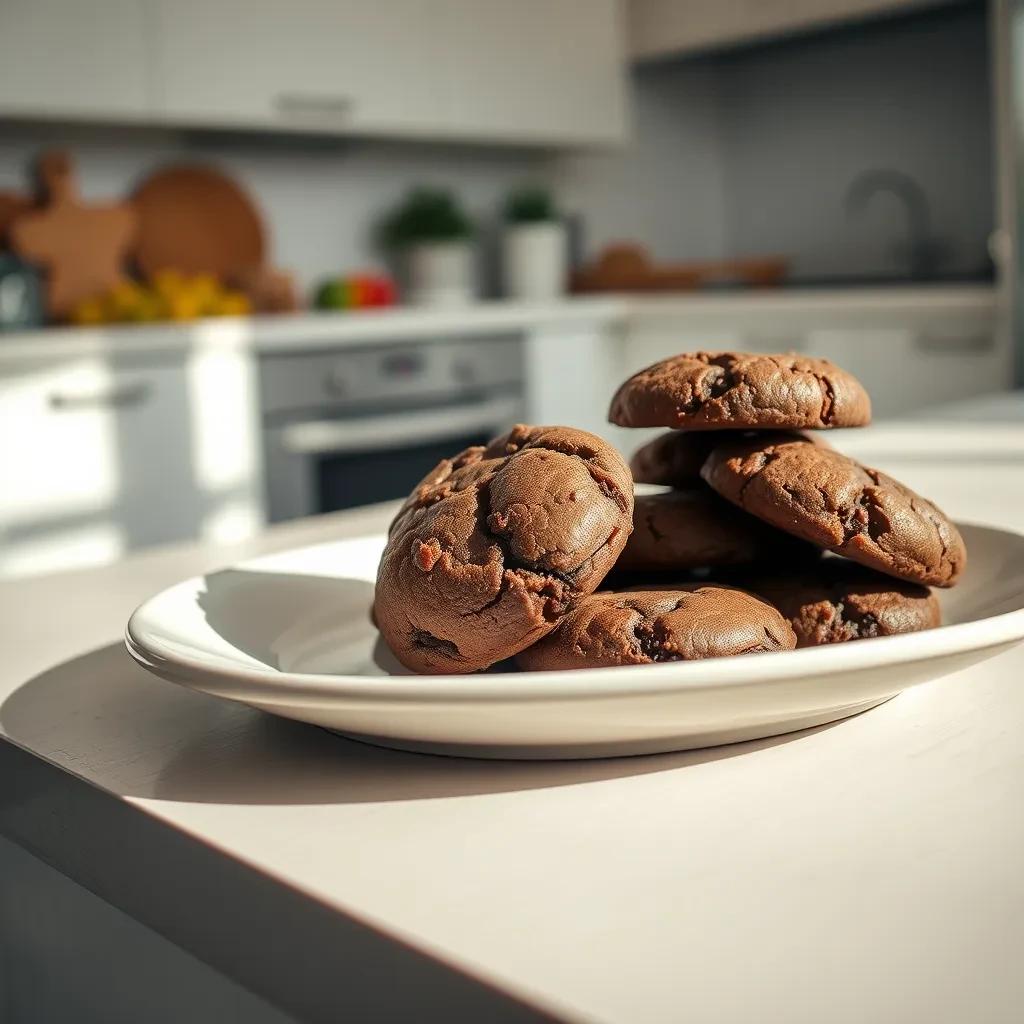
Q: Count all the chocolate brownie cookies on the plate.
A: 7